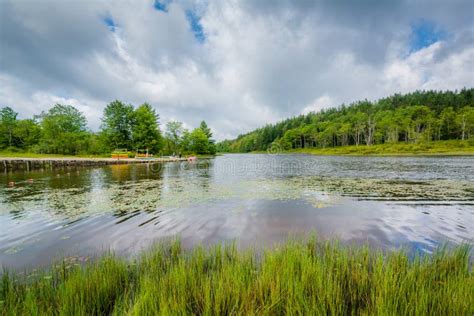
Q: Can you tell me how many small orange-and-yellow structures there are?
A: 2